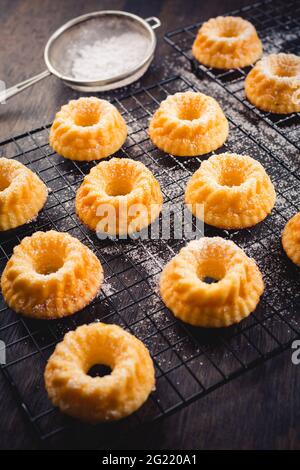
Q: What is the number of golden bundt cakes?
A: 11